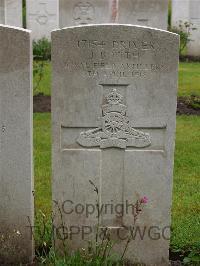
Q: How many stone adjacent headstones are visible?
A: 1